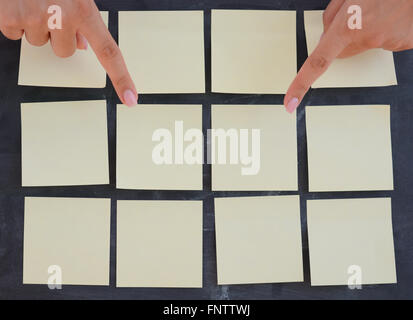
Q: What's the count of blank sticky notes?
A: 12